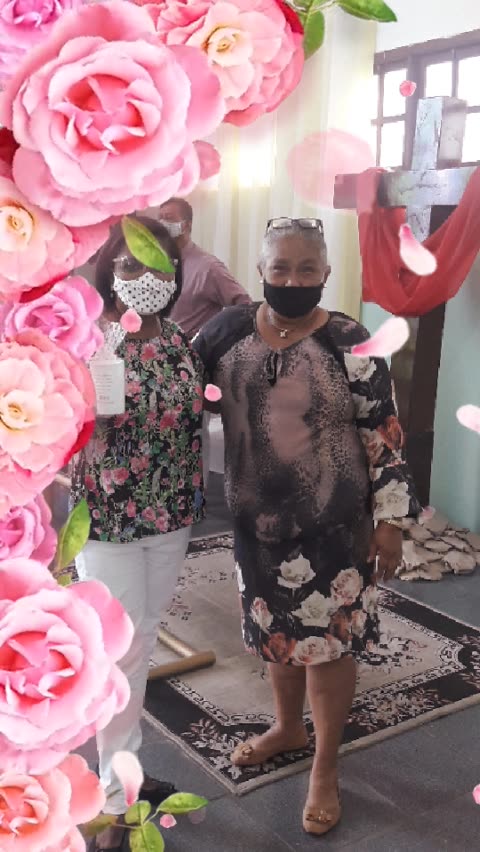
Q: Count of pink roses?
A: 9